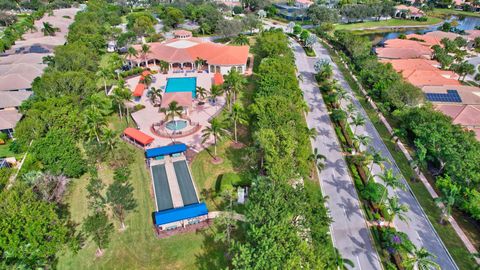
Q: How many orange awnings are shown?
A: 4